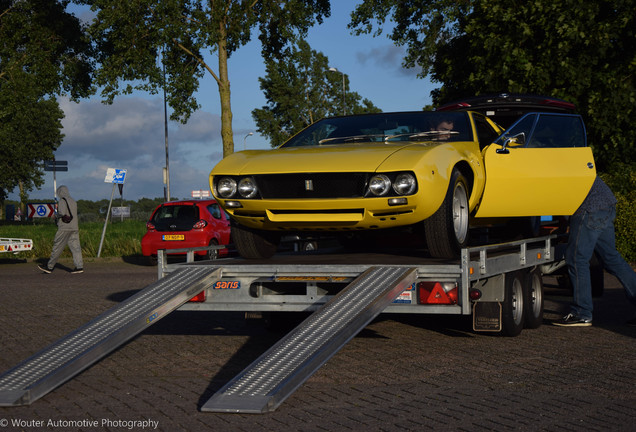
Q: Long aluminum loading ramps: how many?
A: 2